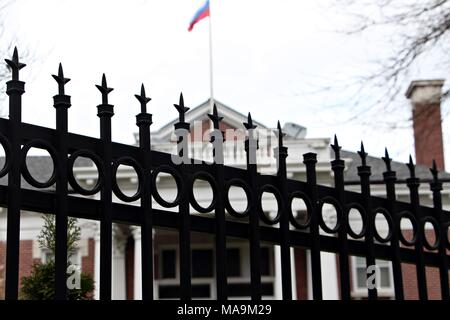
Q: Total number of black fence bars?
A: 14